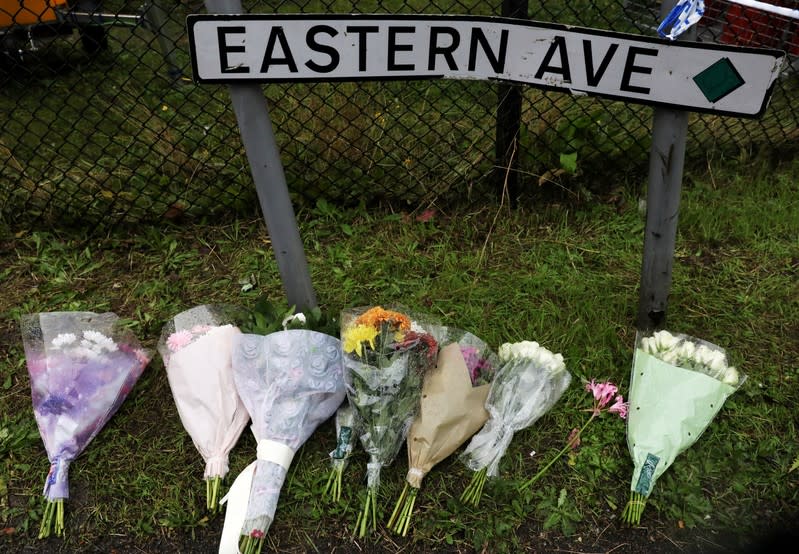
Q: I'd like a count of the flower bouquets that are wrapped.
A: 8